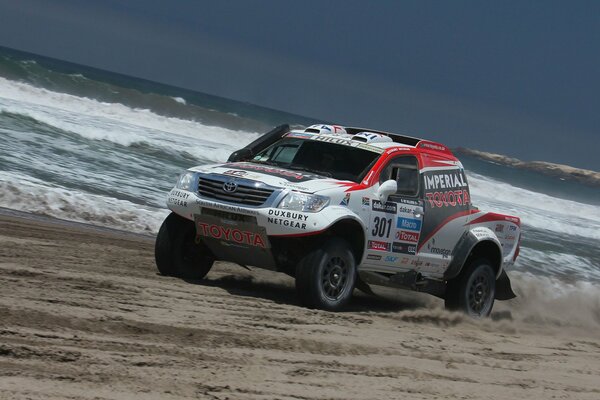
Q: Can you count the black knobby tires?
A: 3